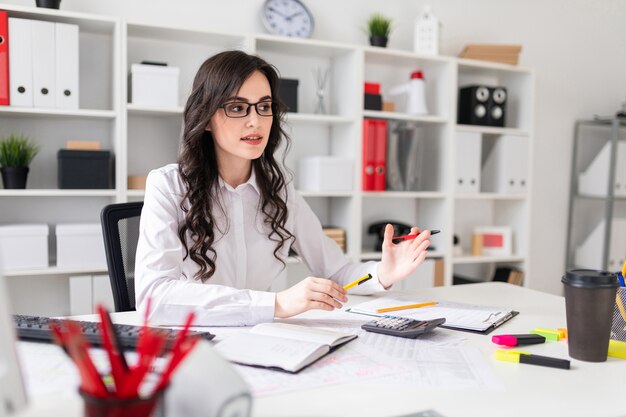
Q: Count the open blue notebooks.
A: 0